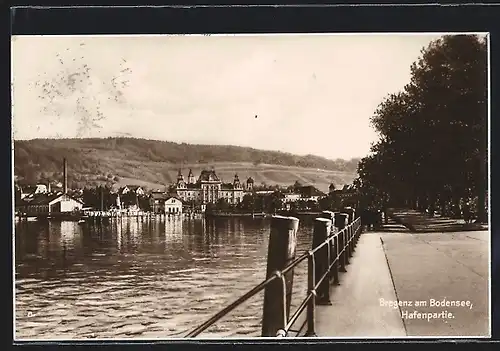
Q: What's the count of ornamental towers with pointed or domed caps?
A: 4